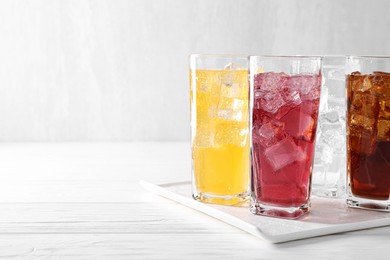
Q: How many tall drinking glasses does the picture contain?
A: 4